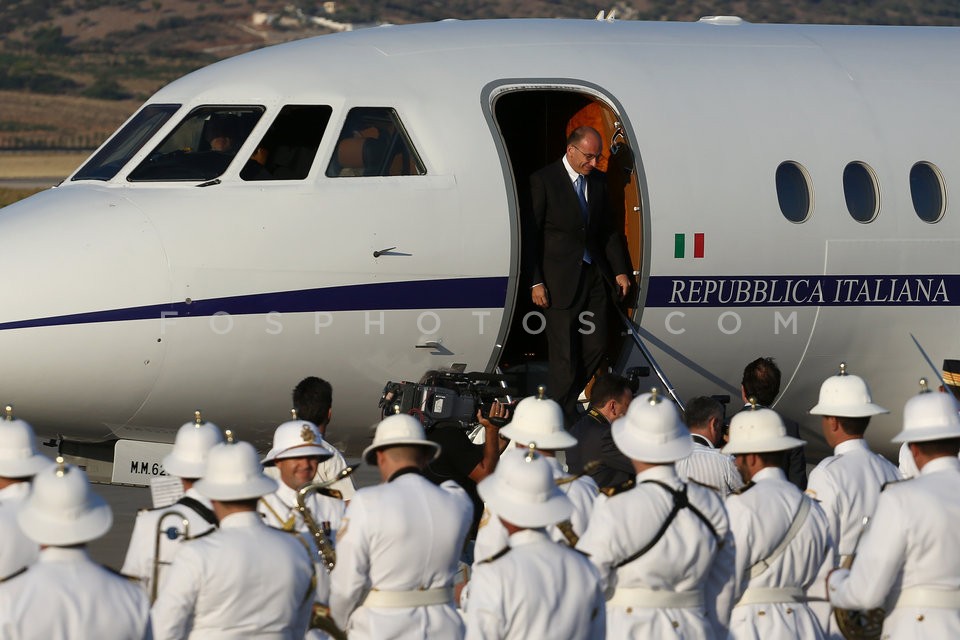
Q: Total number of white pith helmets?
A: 12